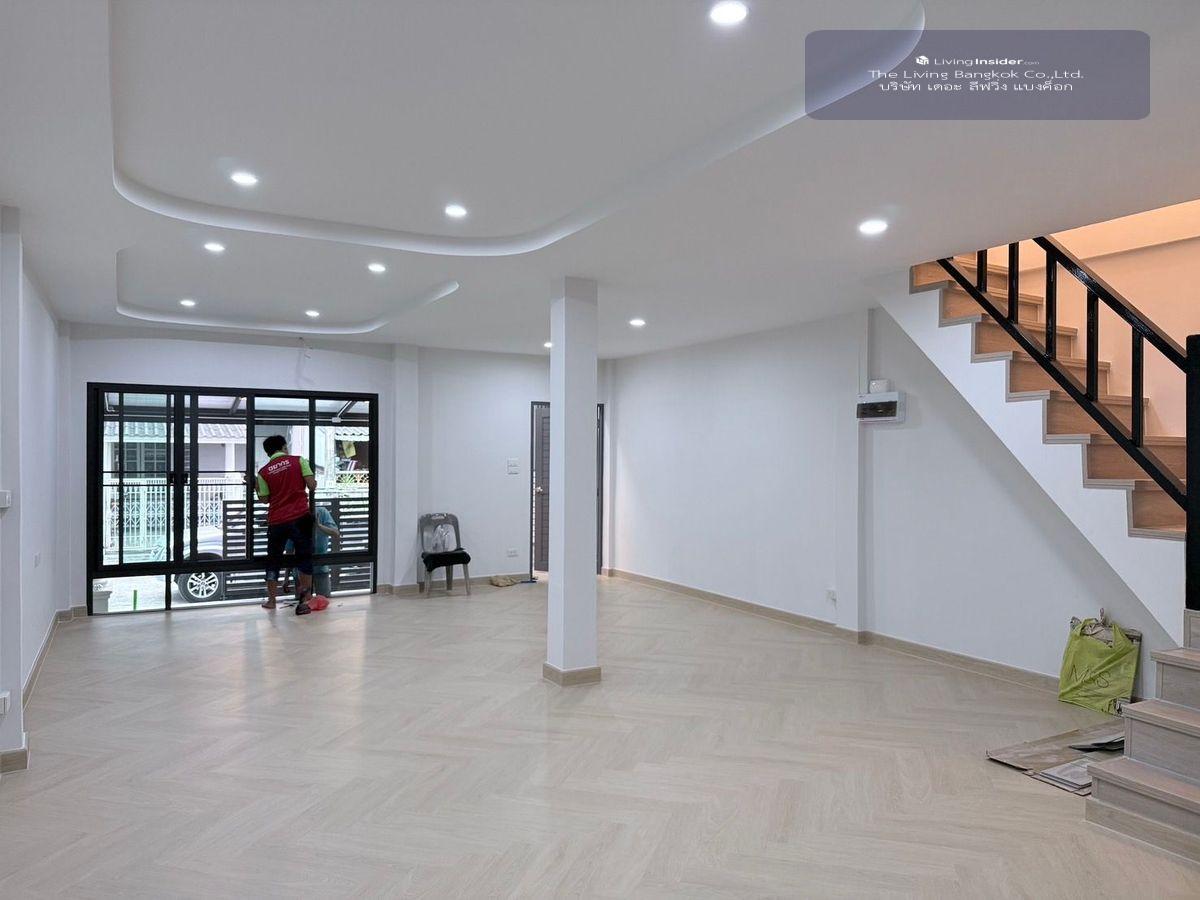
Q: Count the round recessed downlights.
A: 10